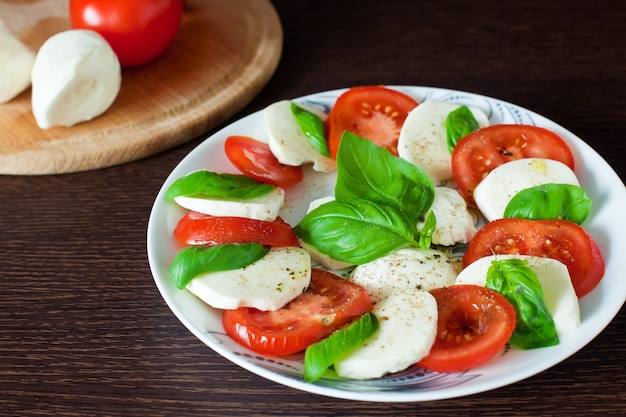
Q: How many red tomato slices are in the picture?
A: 7